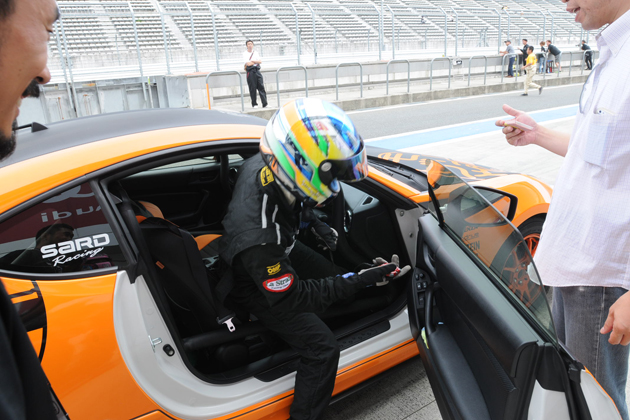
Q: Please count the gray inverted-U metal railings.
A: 10